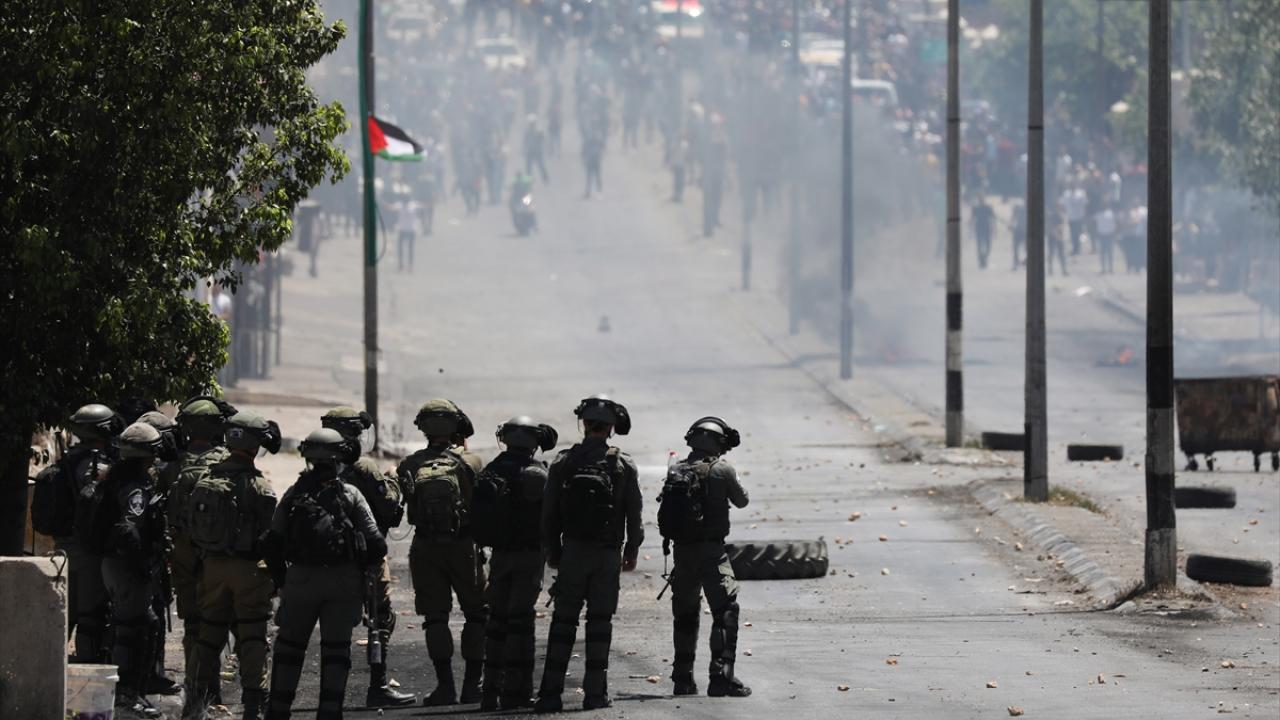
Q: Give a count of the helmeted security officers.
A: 11